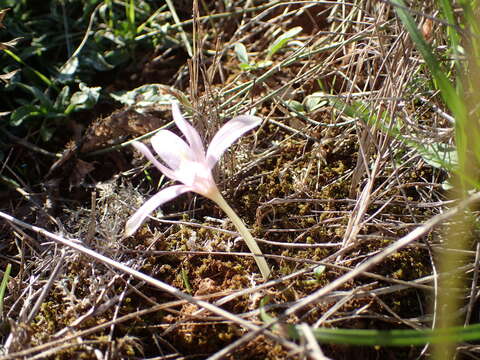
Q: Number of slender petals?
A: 5